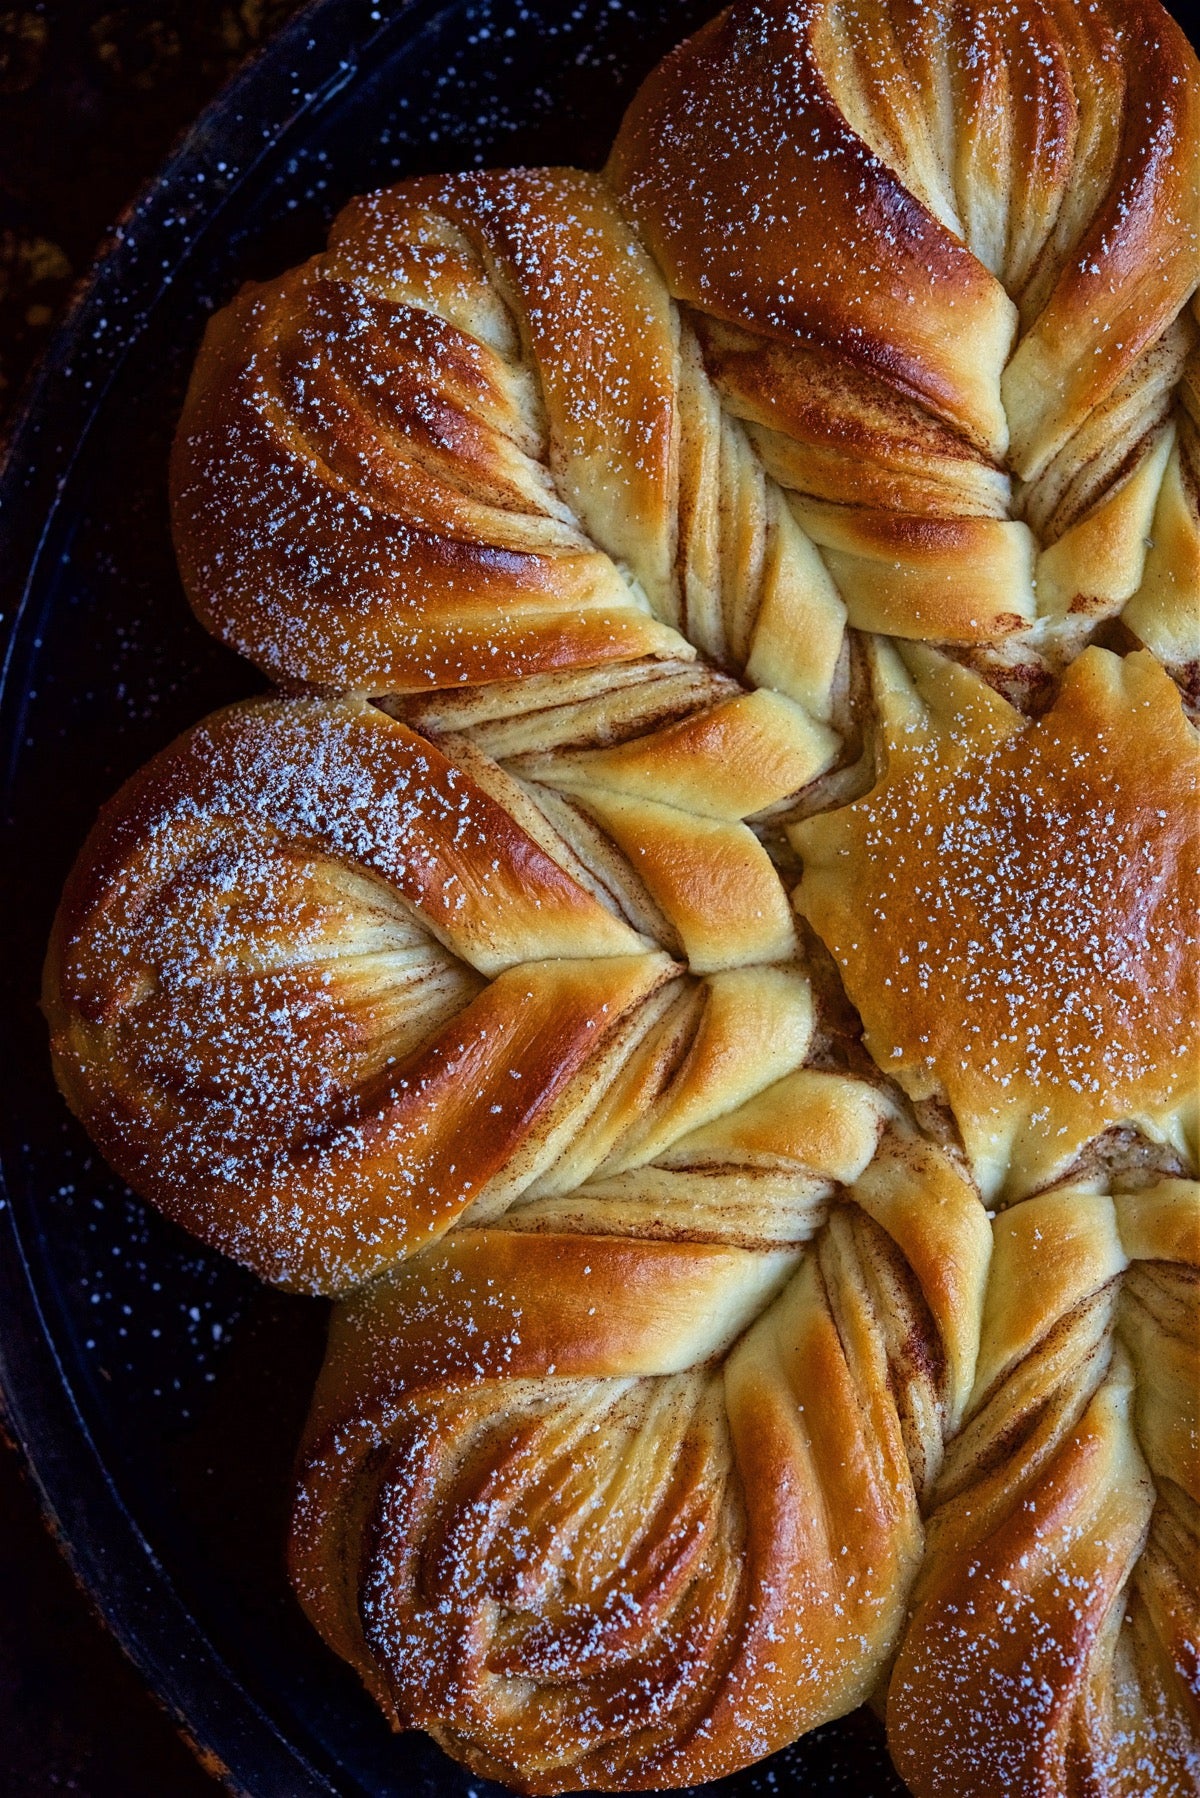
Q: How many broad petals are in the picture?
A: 5